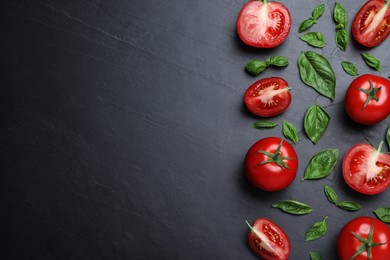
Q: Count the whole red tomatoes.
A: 3